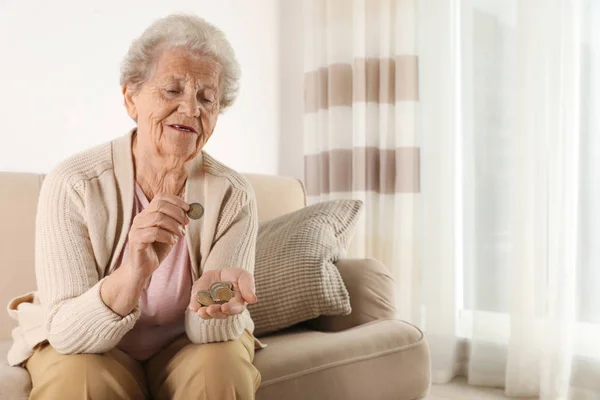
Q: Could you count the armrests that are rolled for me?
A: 1